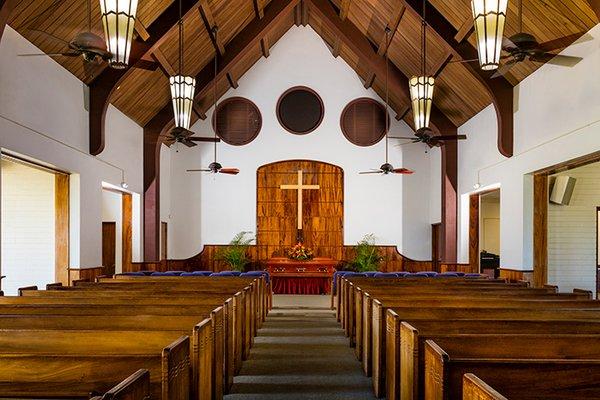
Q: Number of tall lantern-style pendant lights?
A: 4